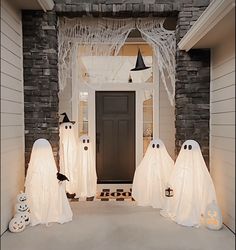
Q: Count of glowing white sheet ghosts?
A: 5